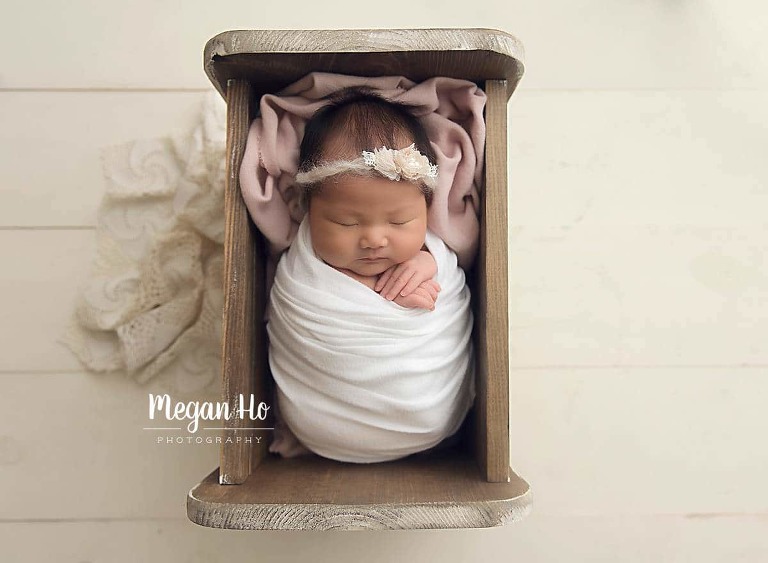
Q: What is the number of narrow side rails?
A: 2